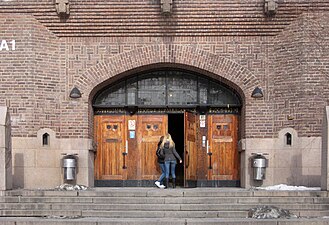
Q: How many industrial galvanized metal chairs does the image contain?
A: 0